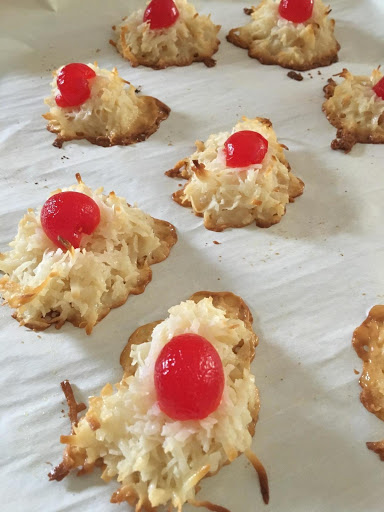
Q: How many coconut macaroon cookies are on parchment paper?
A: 8